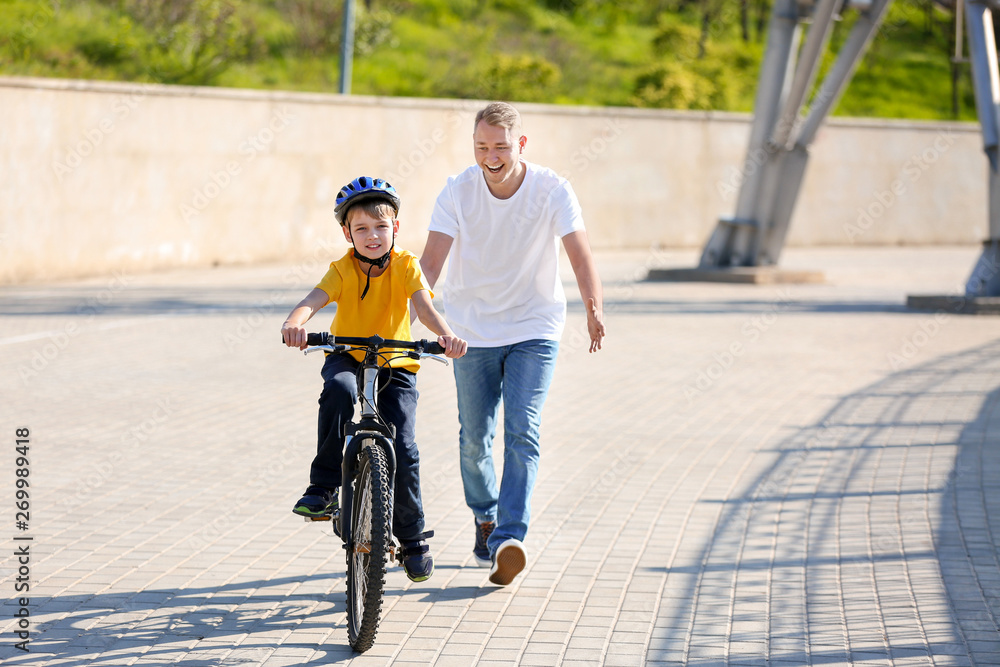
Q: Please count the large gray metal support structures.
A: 2